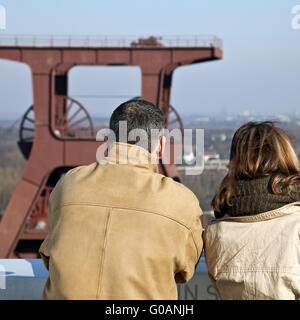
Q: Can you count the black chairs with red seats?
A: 0